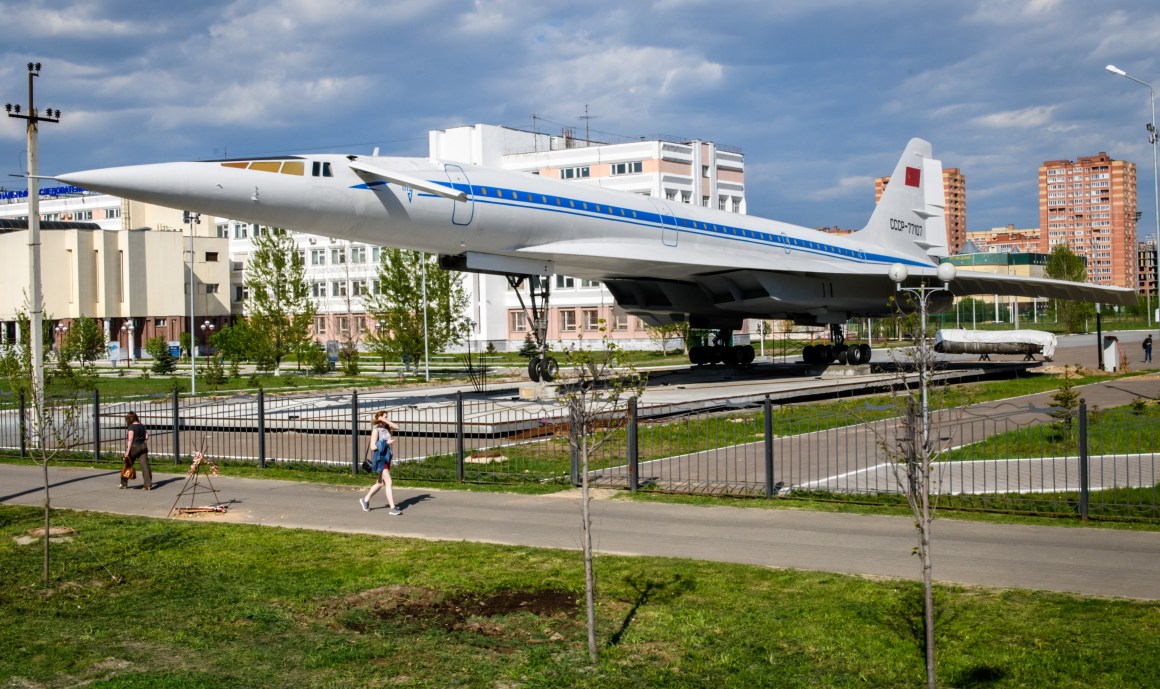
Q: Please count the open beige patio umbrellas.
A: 0